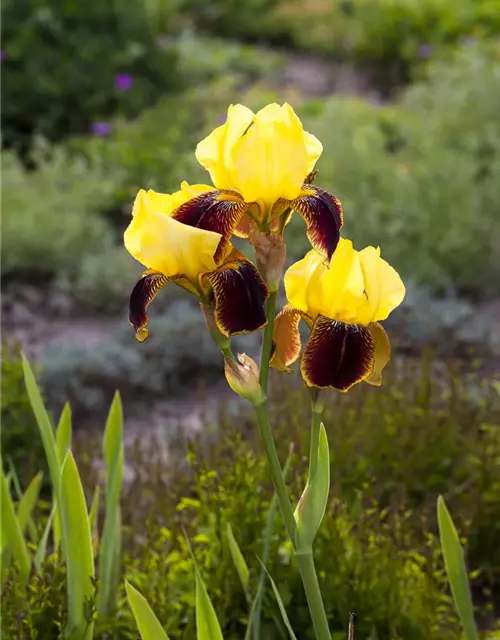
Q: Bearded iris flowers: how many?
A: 3